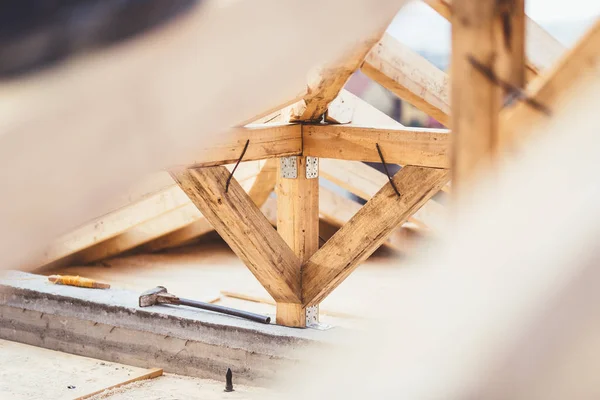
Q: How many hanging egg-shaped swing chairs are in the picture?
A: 0